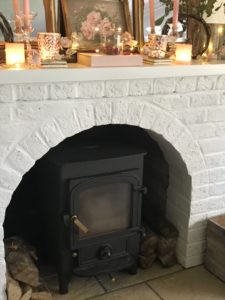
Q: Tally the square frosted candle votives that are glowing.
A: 2